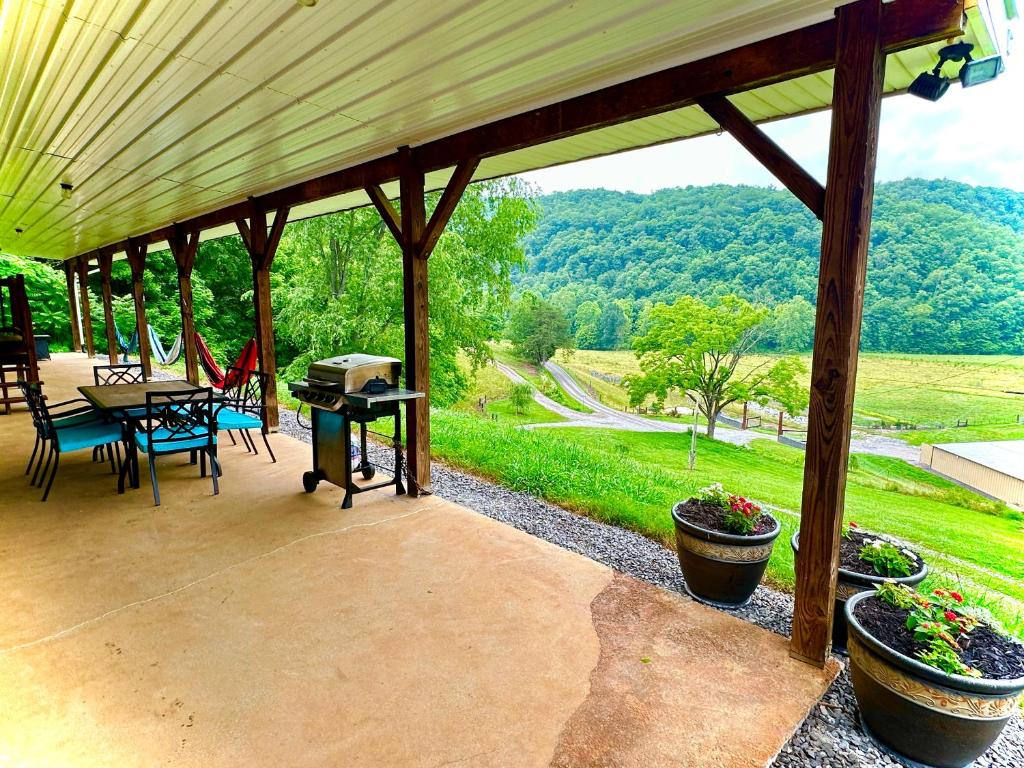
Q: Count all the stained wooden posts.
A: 8